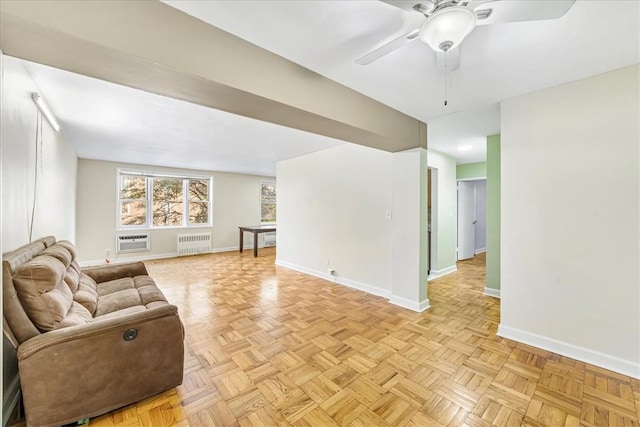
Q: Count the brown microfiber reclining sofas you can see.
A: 1